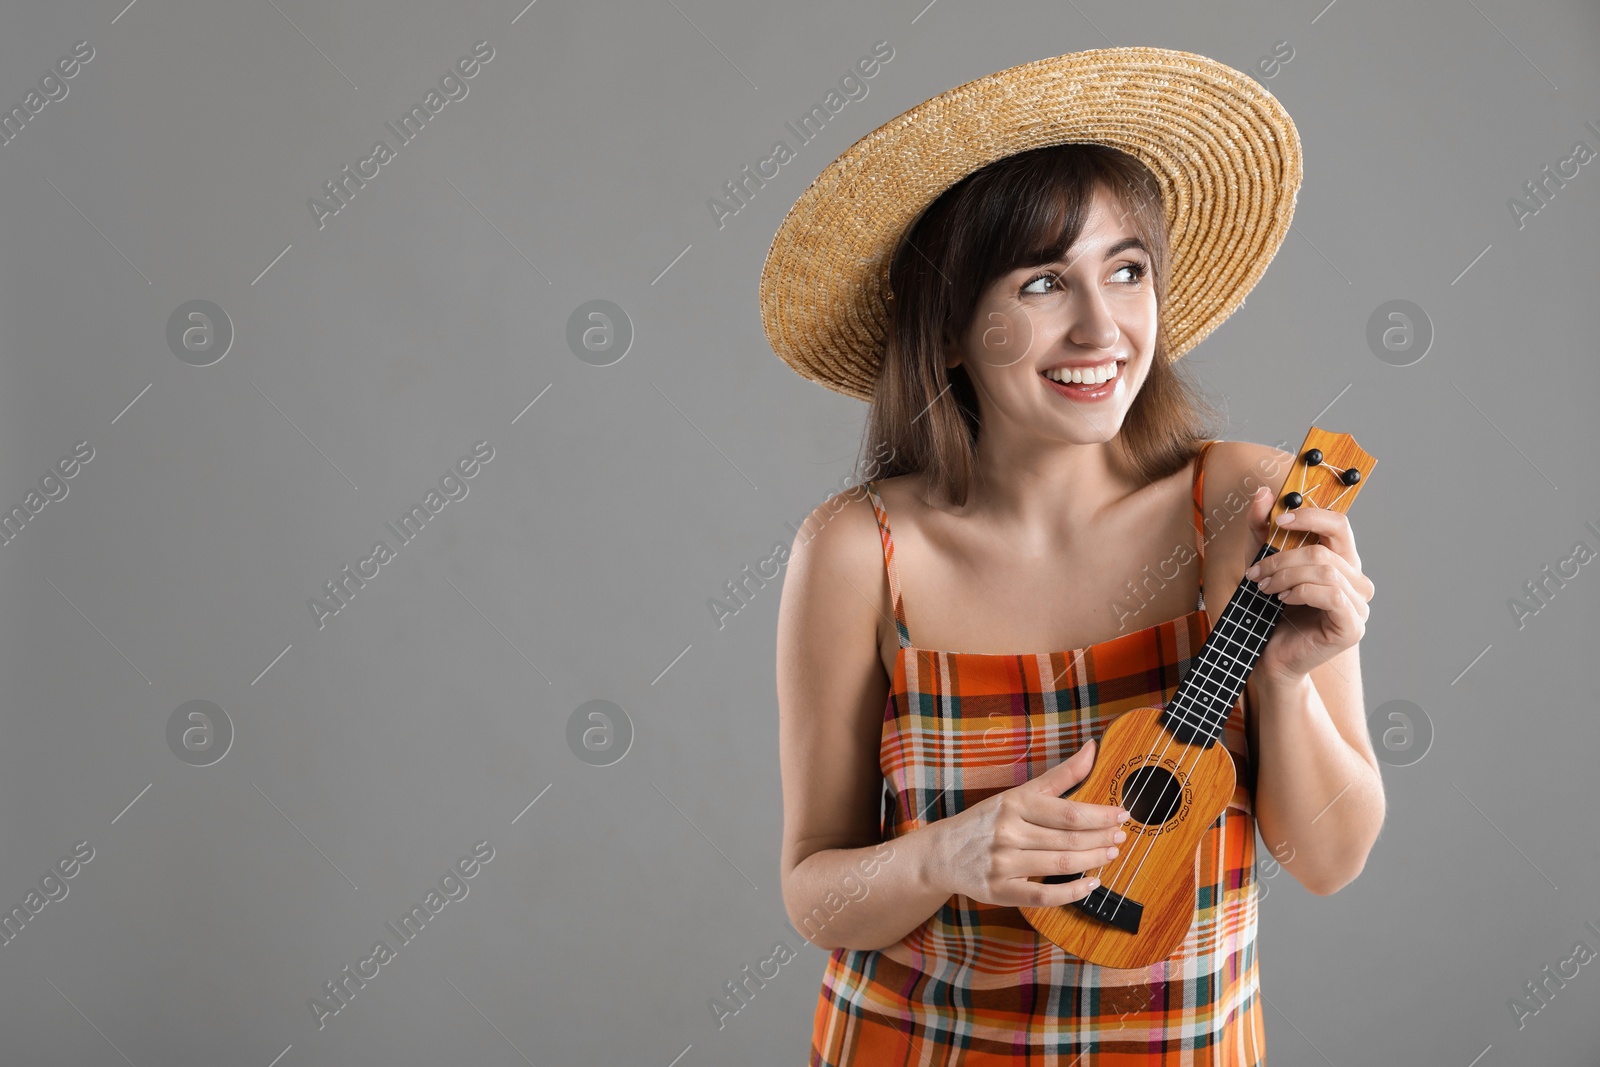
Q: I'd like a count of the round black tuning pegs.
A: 3